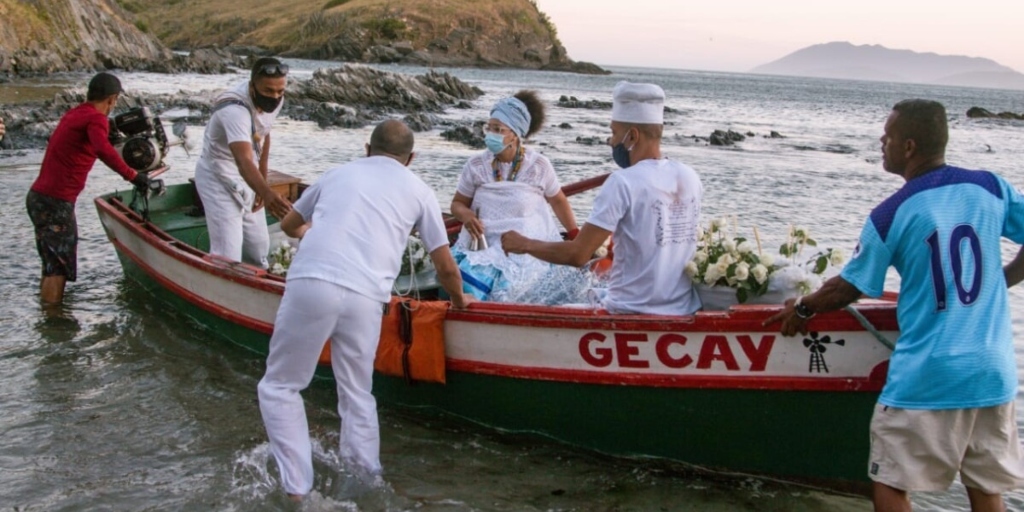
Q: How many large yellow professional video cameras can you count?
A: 0